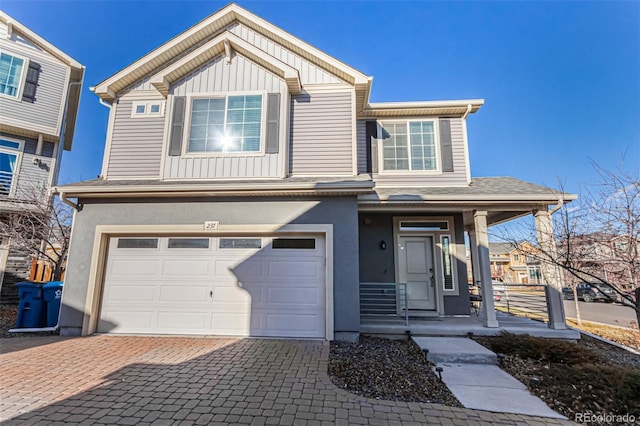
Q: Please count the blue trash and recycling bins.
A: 2